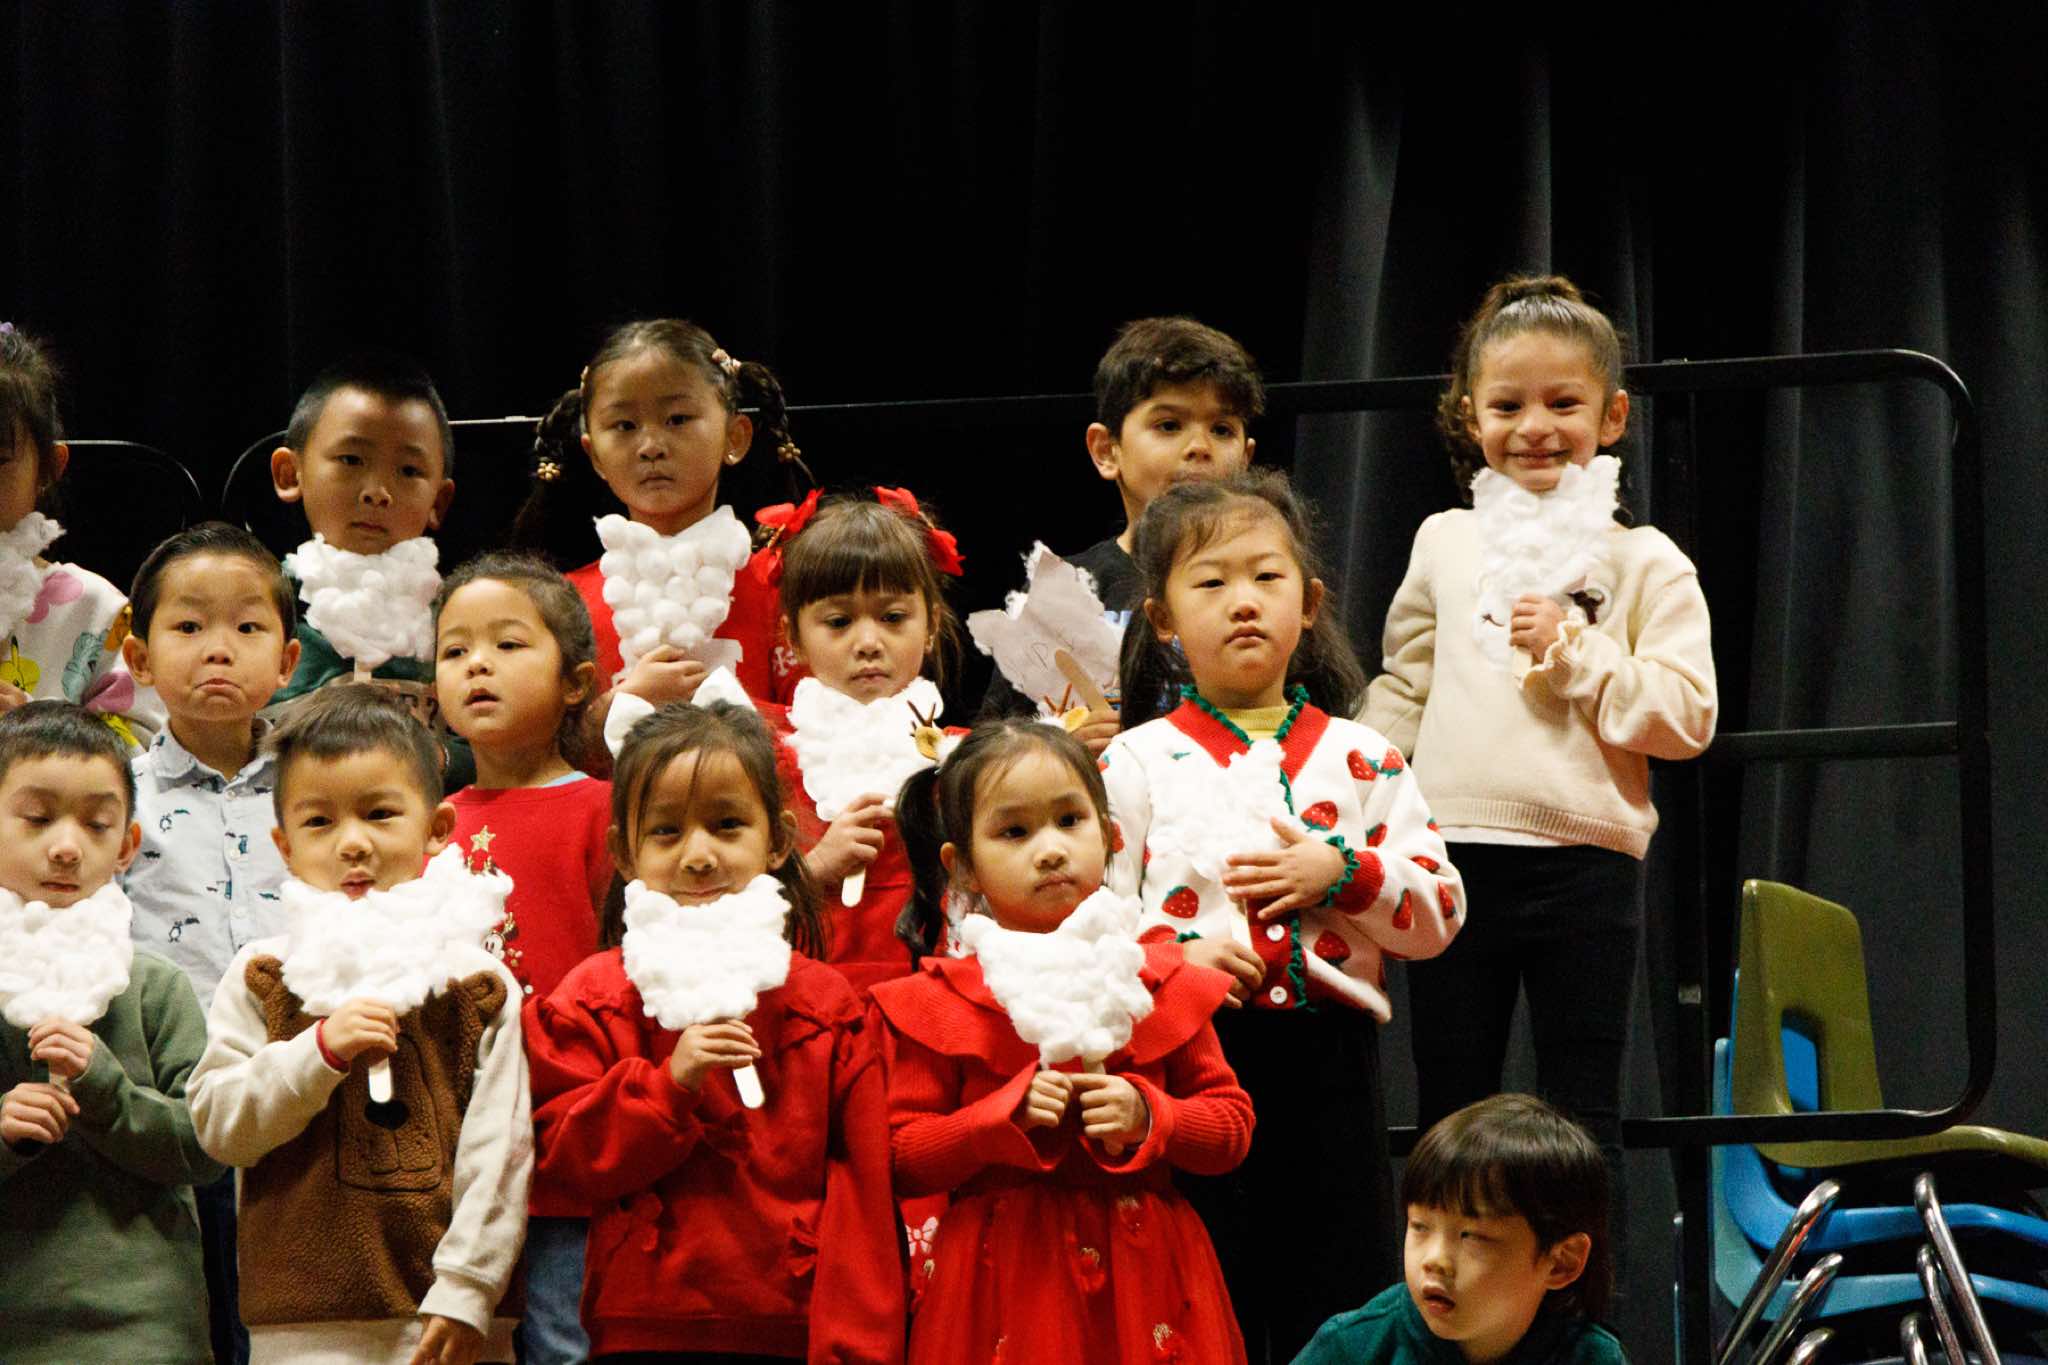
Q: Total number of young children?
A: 14